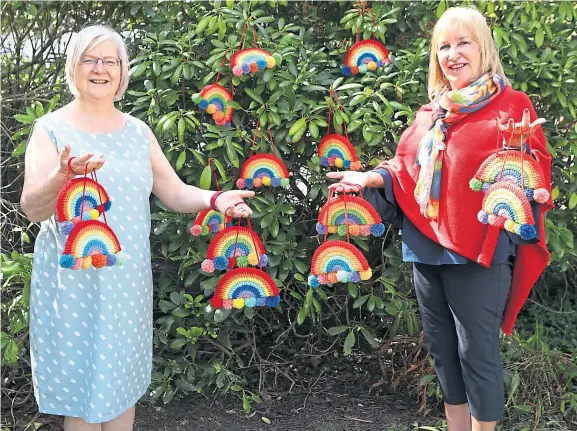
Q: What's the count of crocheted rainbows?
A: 14